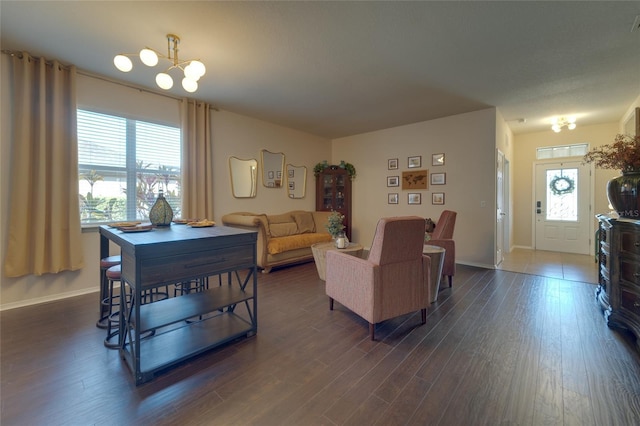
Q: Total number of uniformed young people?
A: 0